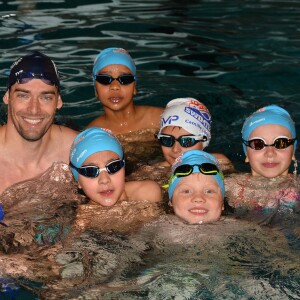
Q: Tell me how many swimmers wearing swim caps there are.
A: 6